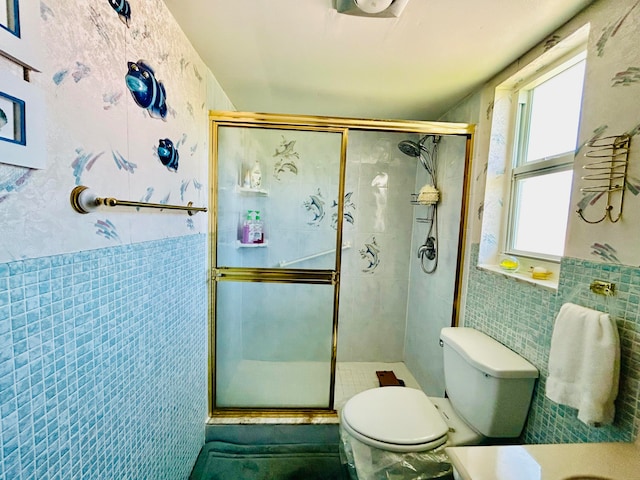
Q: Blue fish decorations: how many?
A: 3